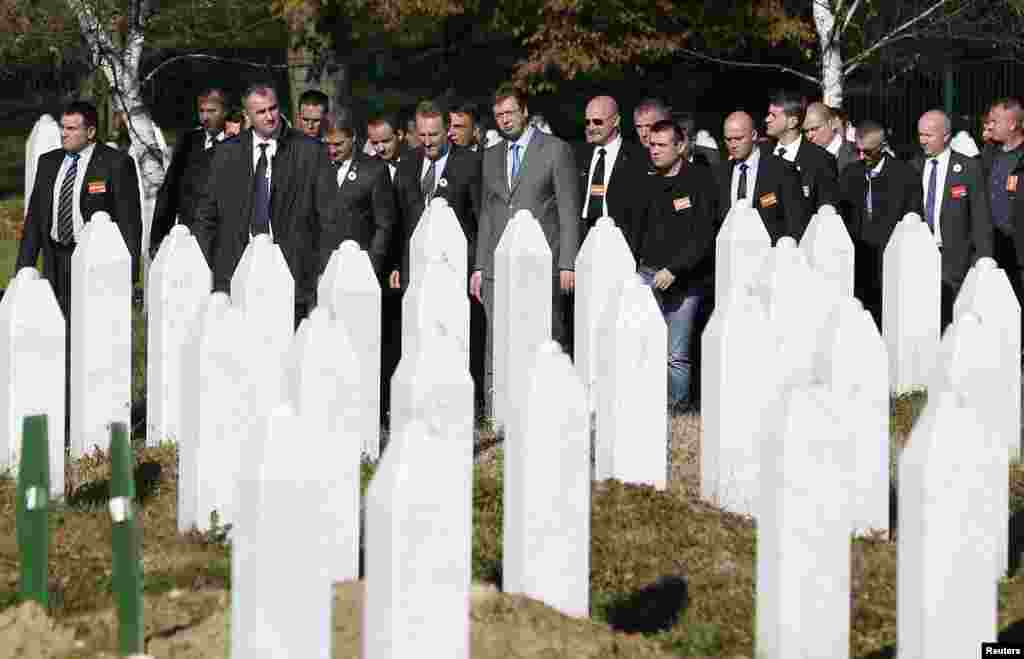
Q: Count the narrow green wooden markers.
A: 2